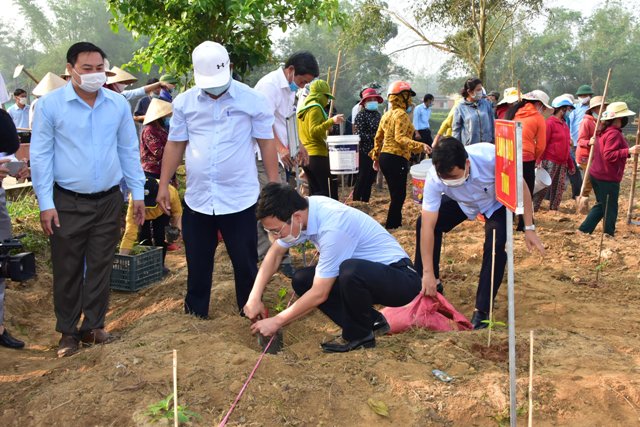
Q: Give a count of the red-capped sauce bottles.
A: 0